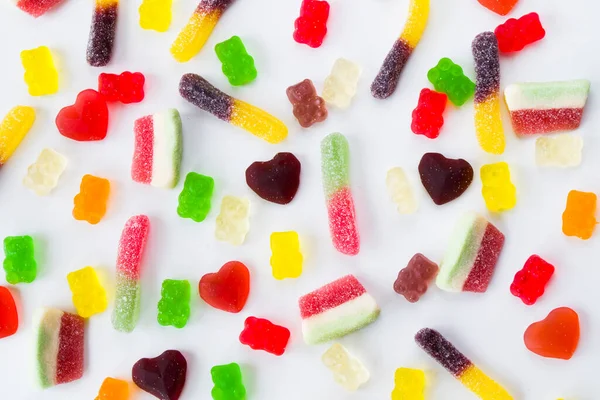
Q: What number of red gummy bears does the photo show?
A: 6